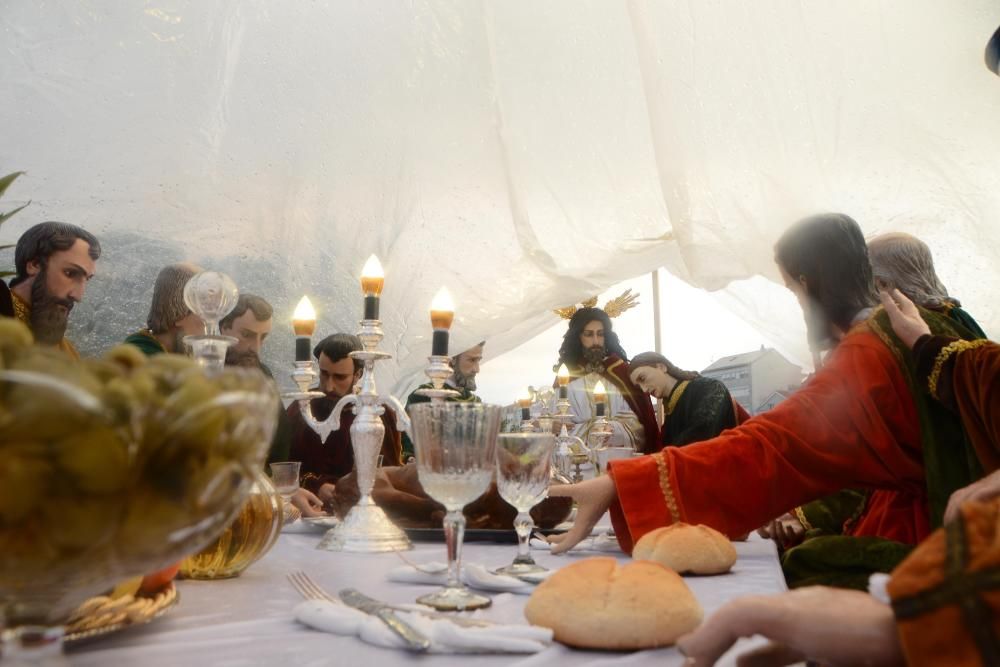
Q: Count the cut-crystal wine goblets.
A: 2